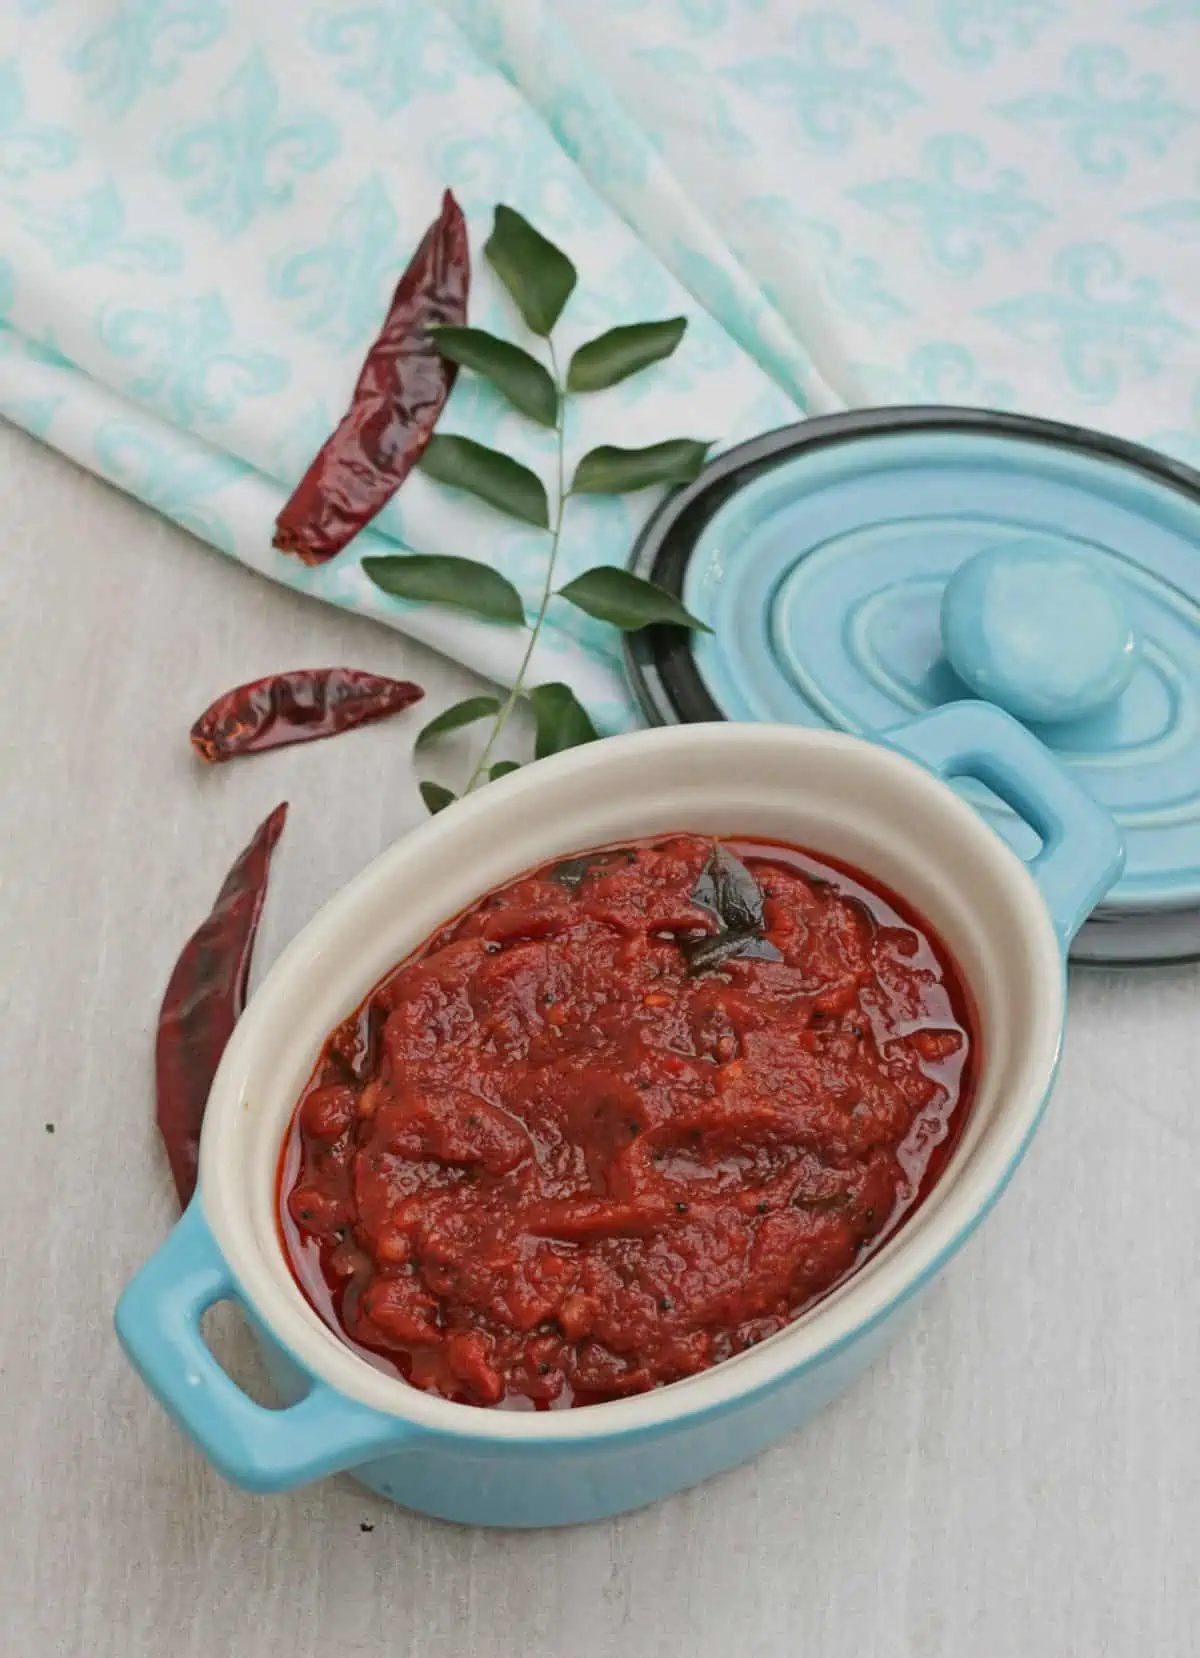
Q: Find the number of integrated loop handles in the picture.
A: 2